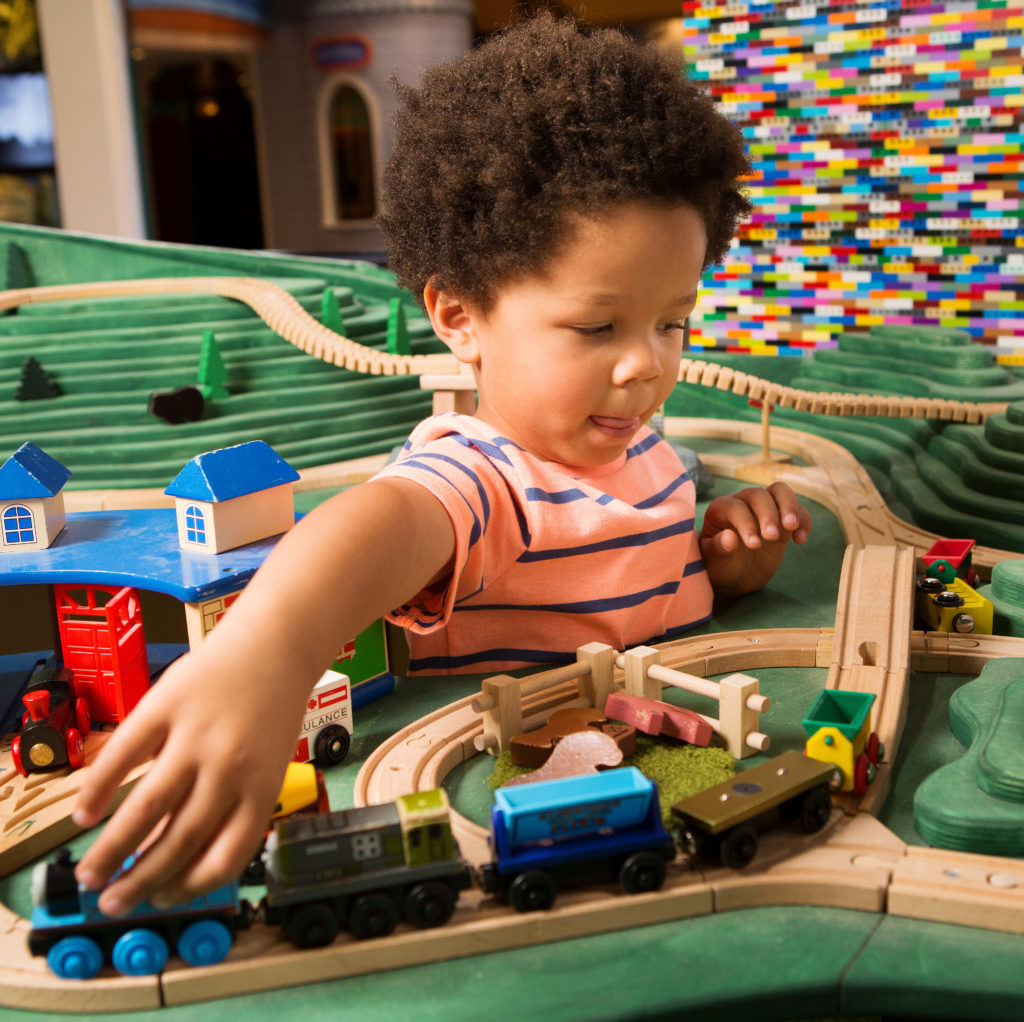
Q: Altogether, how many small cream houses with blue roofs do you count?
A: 2